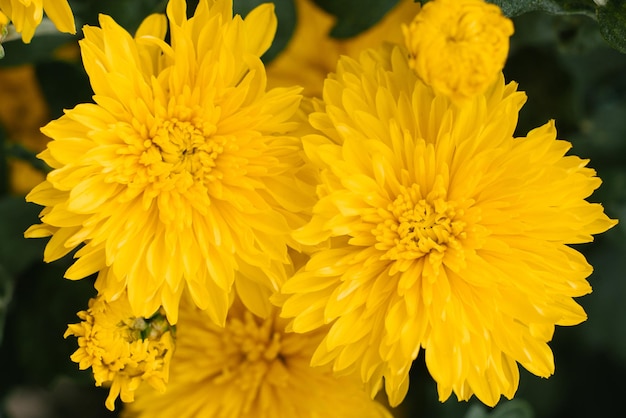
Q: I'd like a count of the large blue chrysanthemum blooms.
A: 0